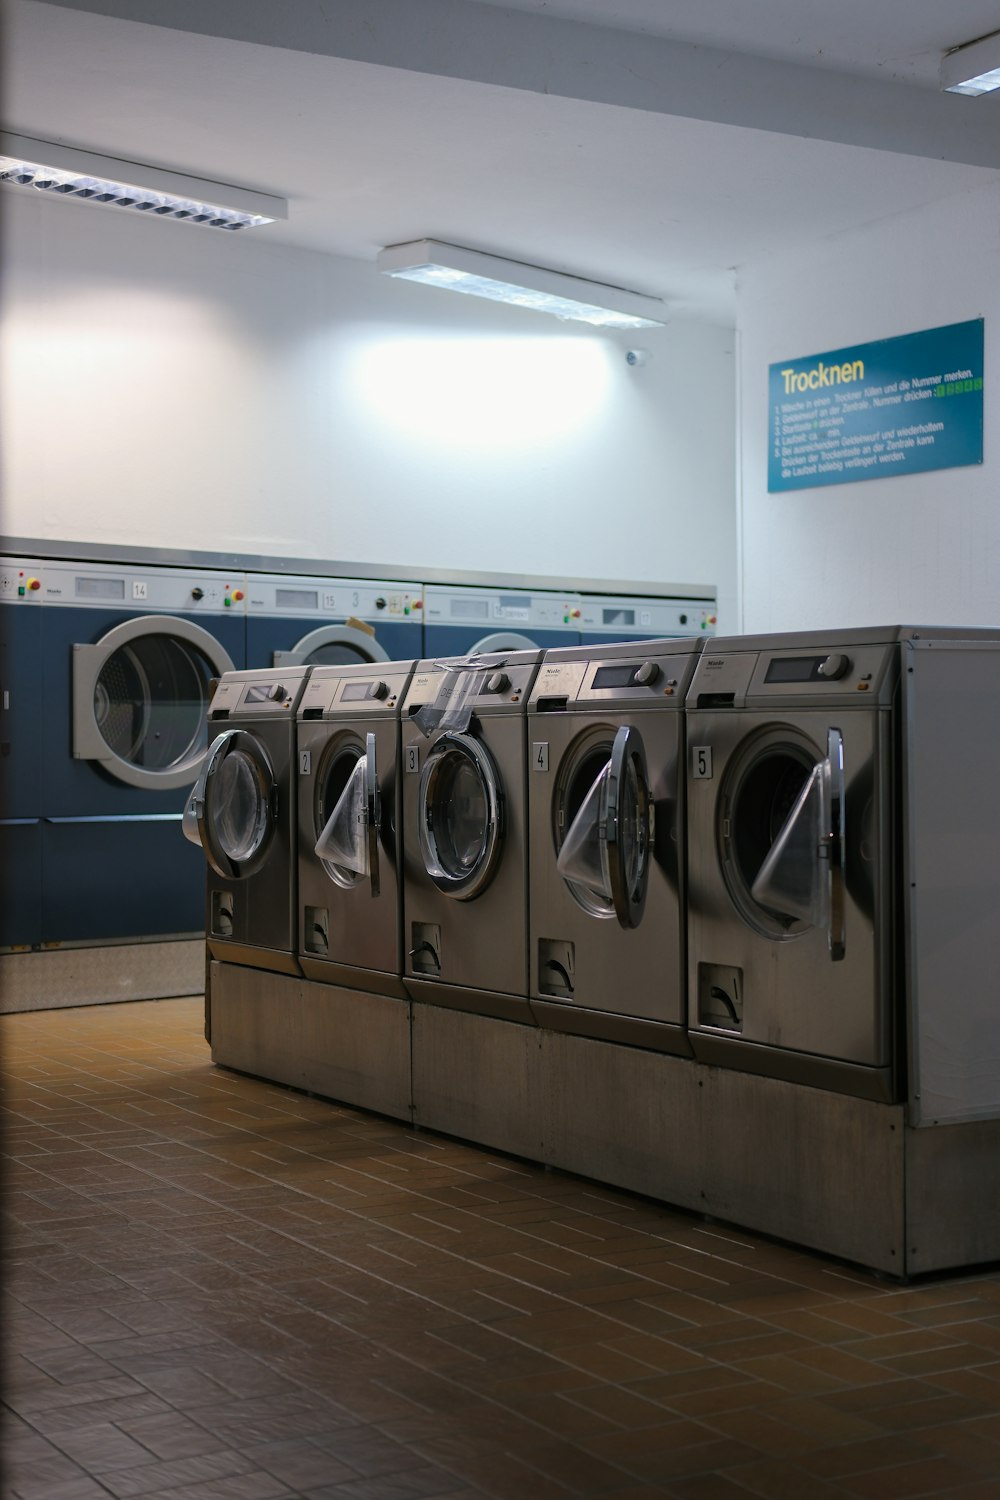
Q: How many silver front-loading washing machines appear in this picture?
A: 5